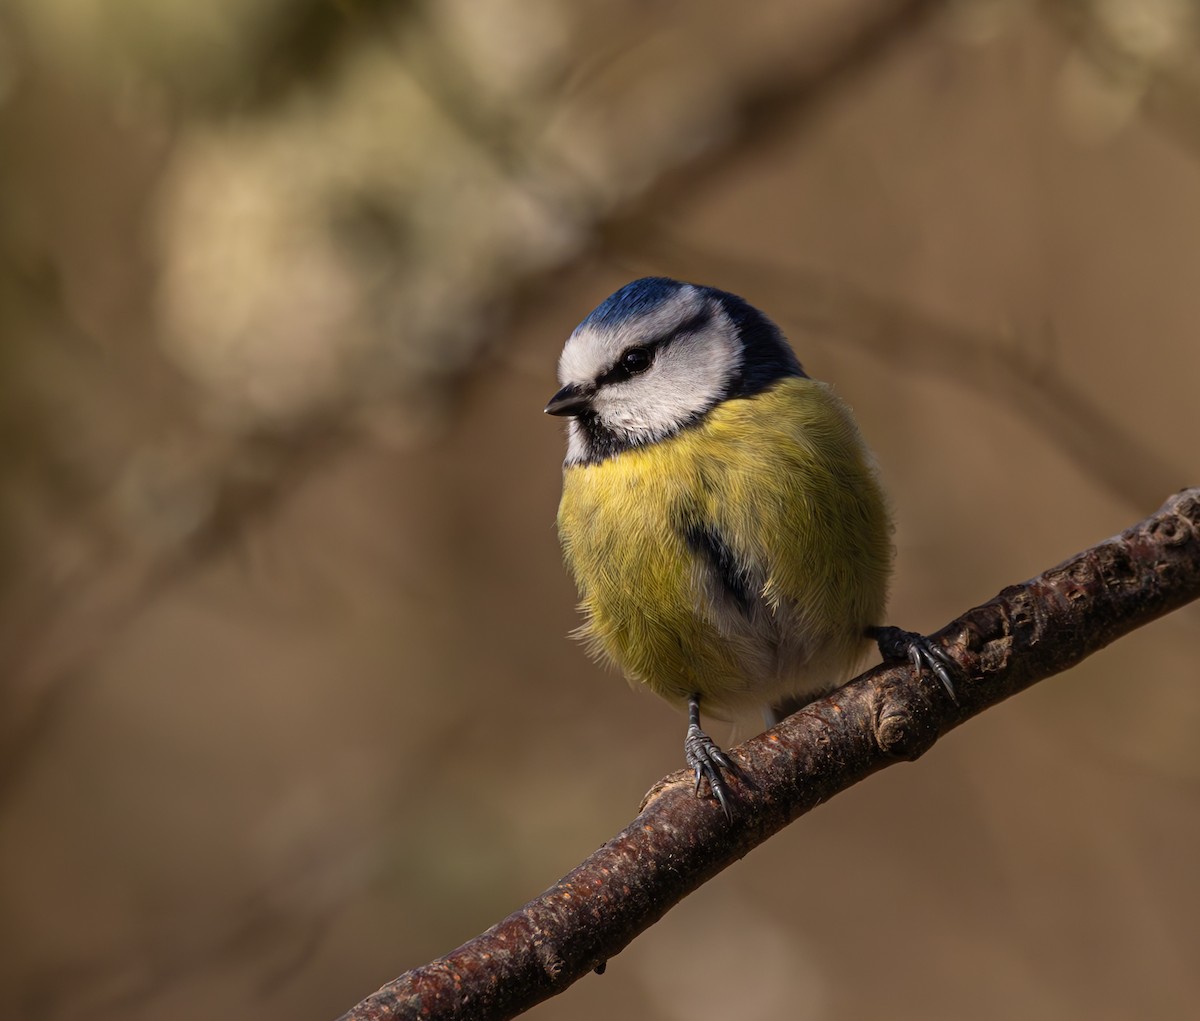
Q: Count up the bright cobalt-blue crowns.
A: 1